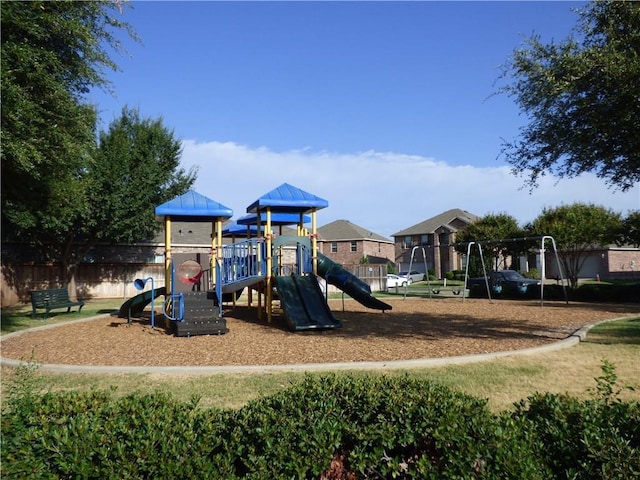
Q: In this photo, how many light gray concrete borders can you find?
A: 1